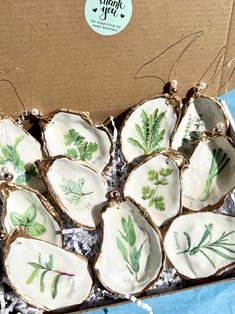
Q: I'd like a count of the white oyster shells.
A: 11